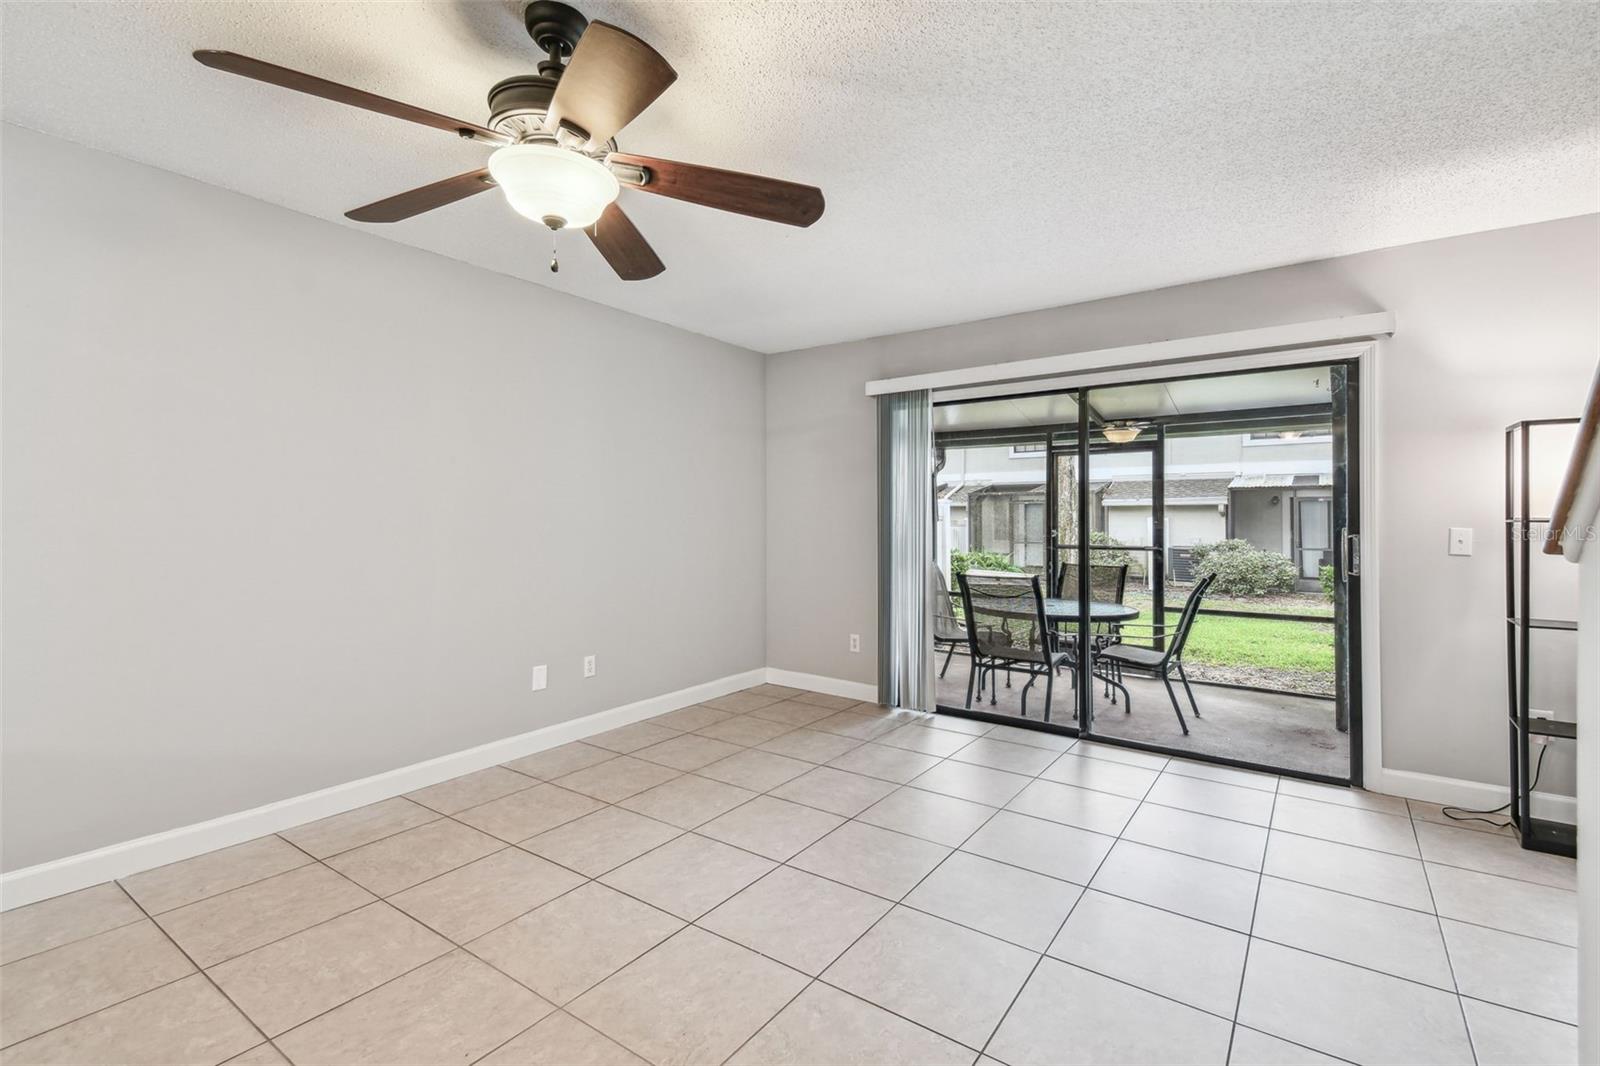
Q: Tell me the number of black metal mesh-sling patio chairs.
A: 4